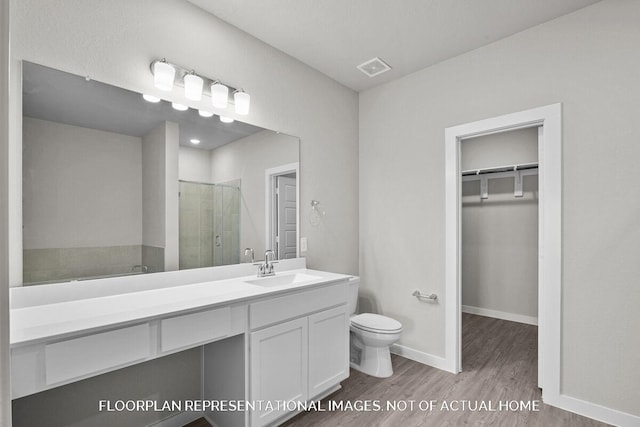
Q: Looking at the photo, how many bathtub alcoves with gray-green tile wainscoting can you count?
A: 1